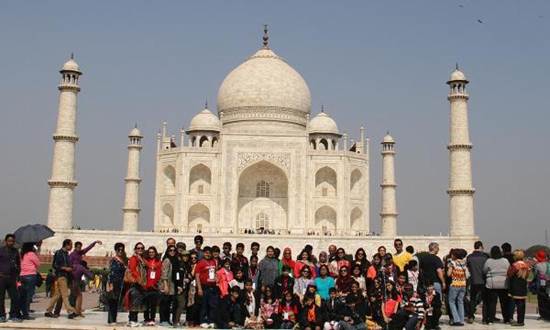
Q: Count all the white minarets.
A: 4